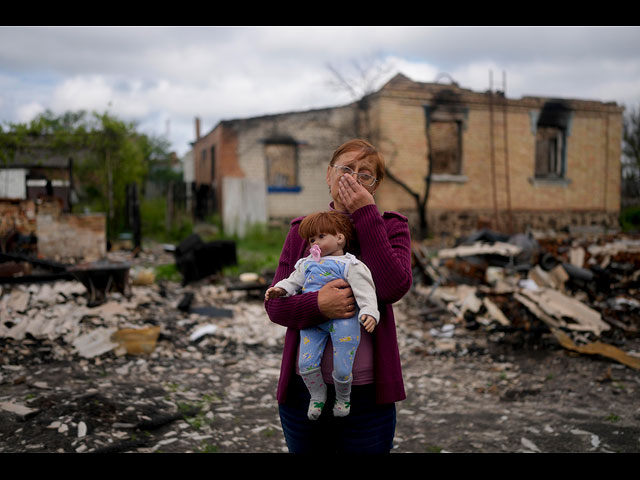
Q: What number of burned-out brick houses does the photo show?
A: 1